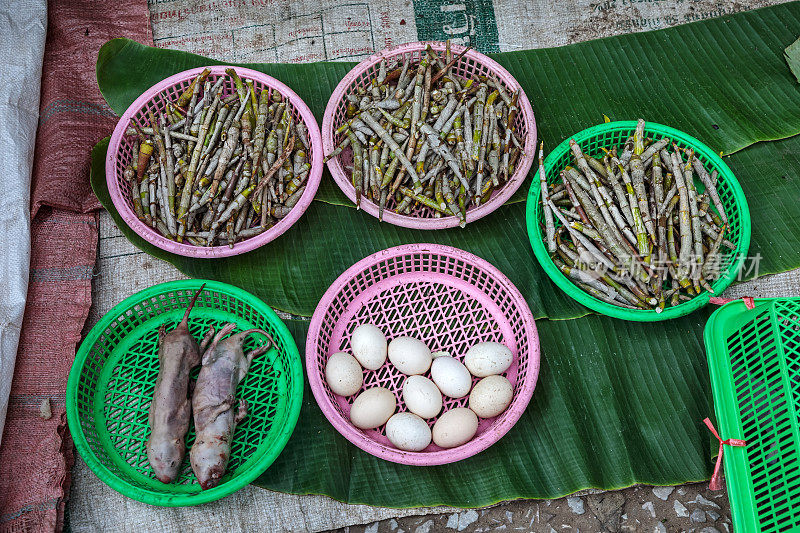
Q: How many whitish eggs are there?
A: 10